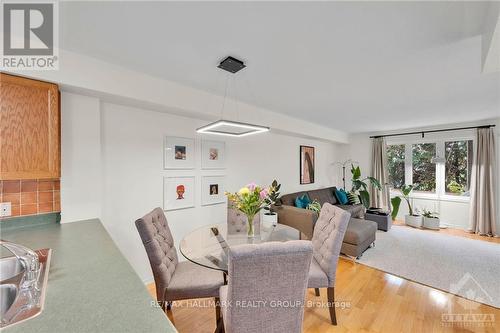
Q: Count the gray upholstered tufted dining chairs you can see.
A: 4